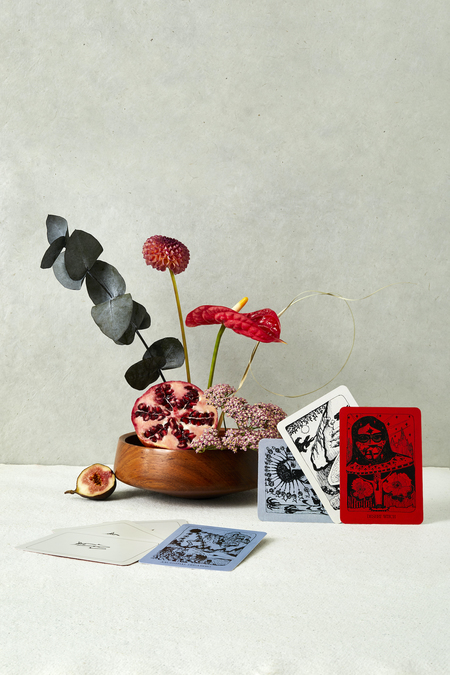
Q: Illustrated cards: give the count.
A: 4